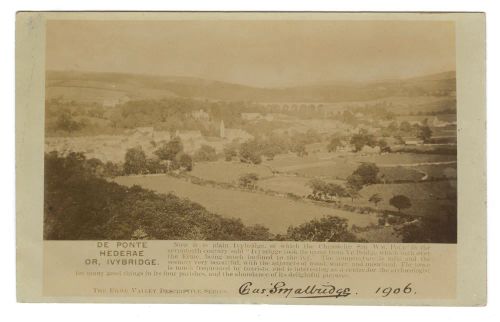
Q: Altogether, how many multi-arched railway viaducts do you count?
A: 1